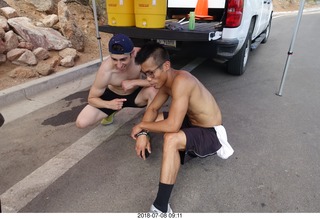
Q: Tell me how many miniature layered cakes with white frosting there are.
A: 0